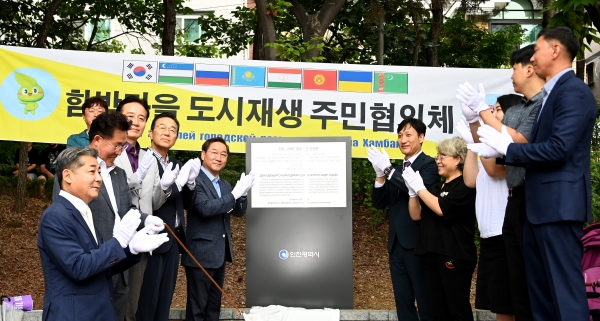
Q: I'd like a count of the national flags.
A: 8